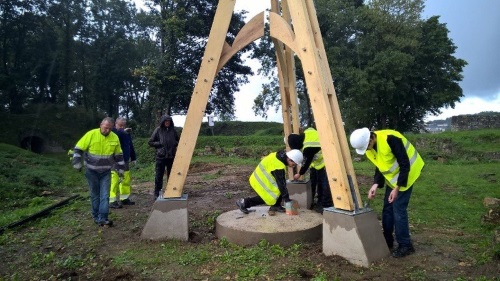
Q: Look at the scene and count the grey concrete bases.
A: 3